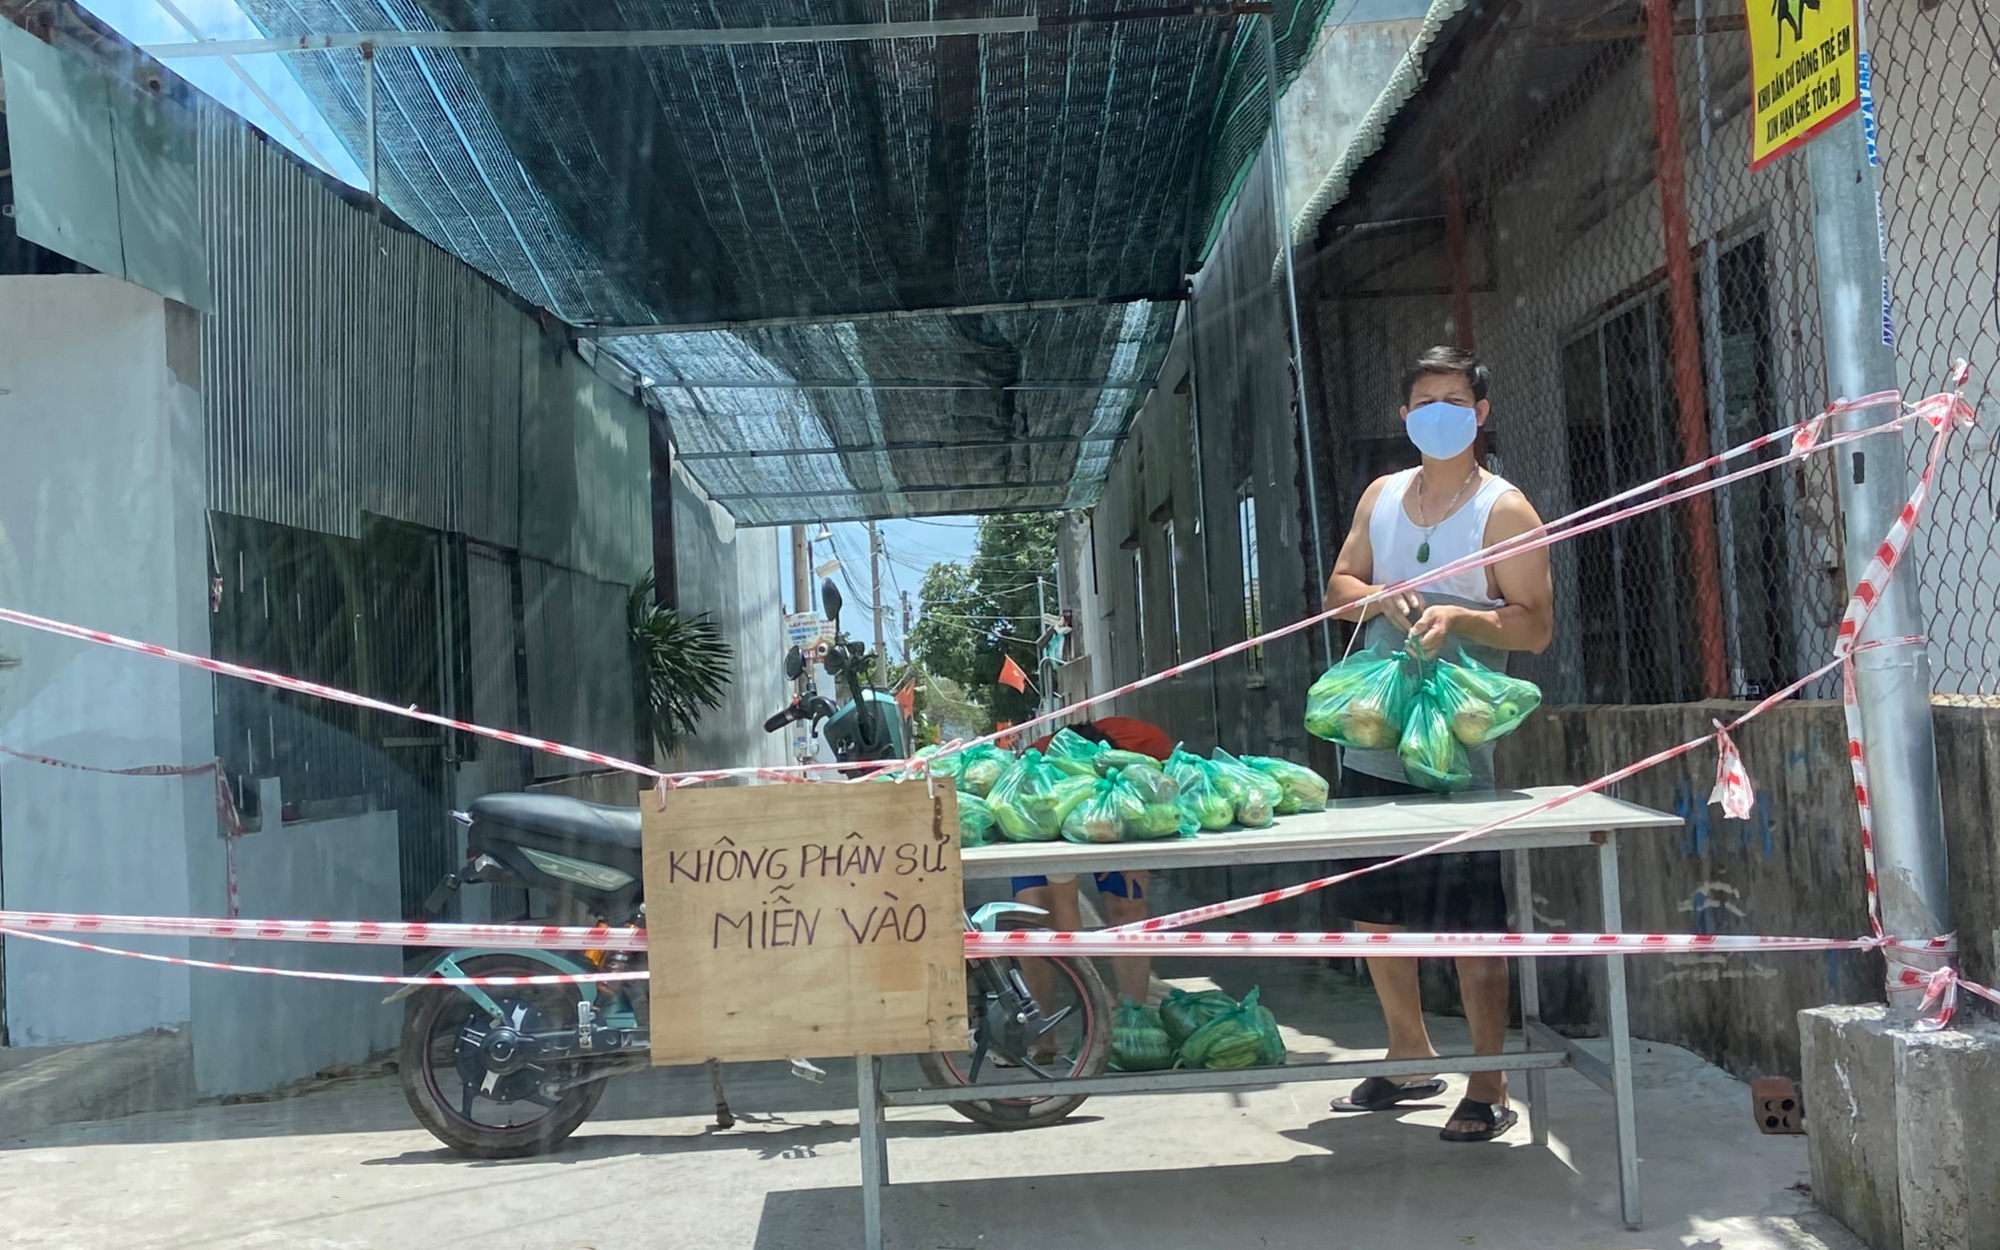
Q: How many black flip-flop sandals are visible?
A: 2